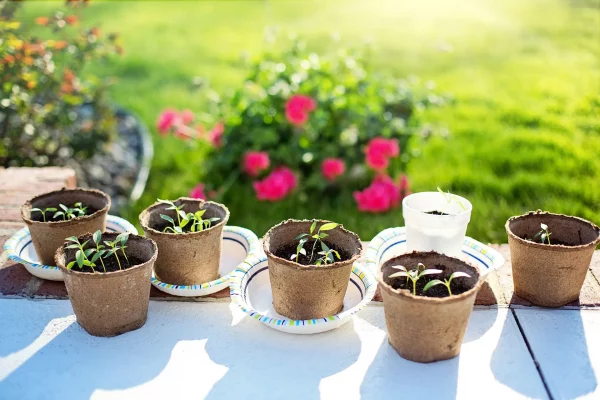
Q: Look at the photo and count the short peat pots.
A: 6